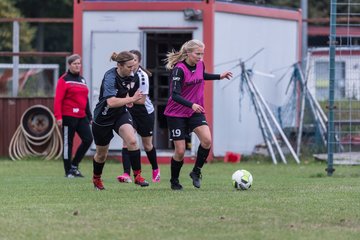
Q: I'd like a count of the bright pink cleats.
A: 2